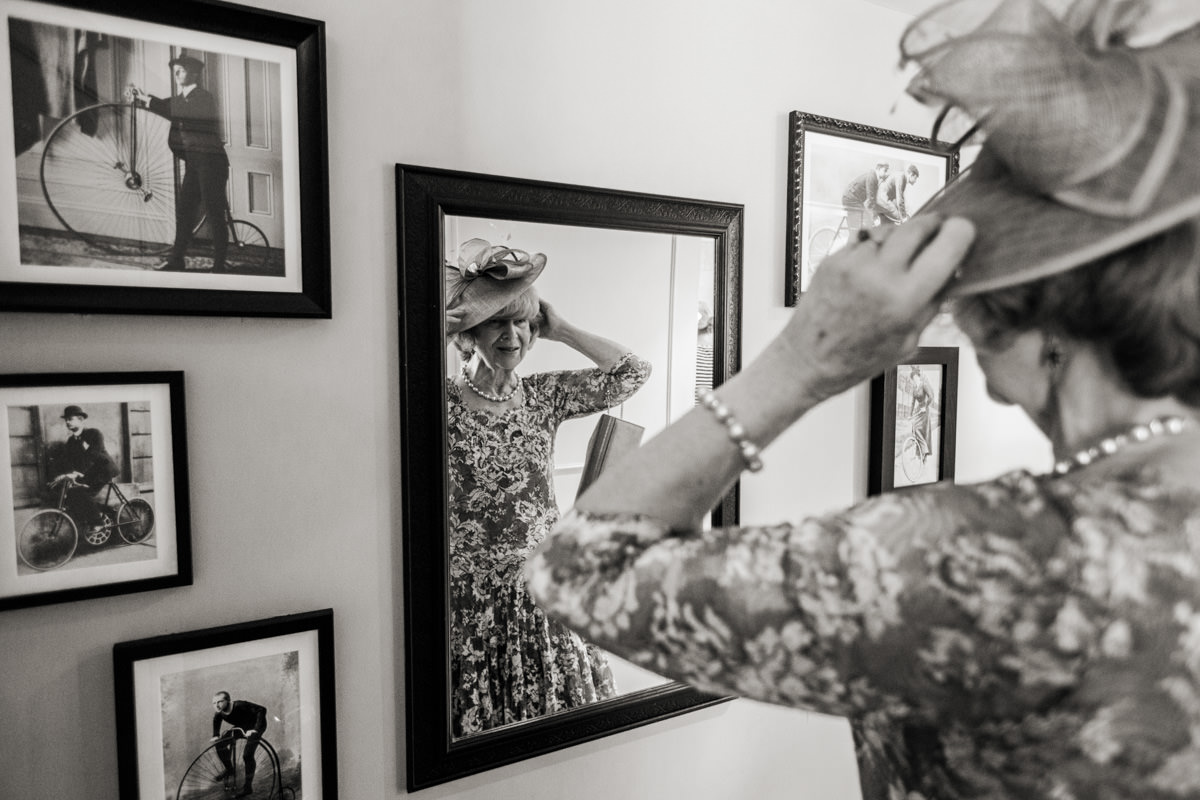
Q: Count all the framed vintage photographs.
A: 5